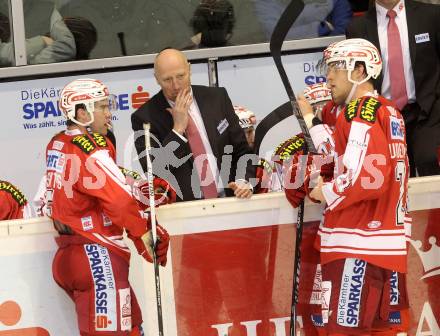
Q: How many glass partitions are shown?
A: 2